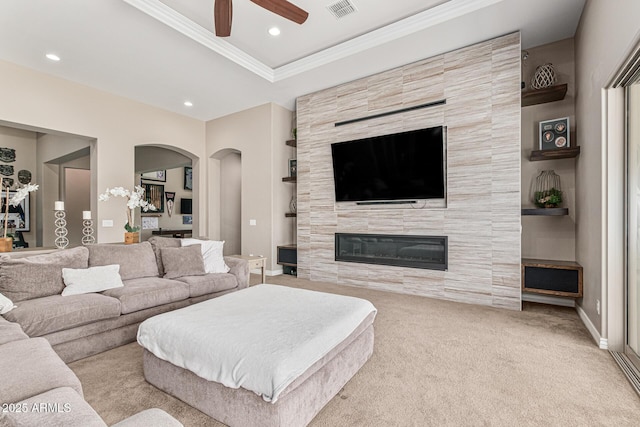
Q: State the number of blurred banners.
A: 1